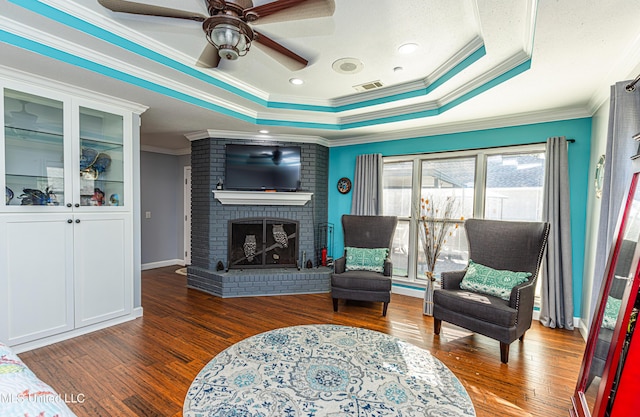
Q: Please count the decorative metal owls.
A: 2